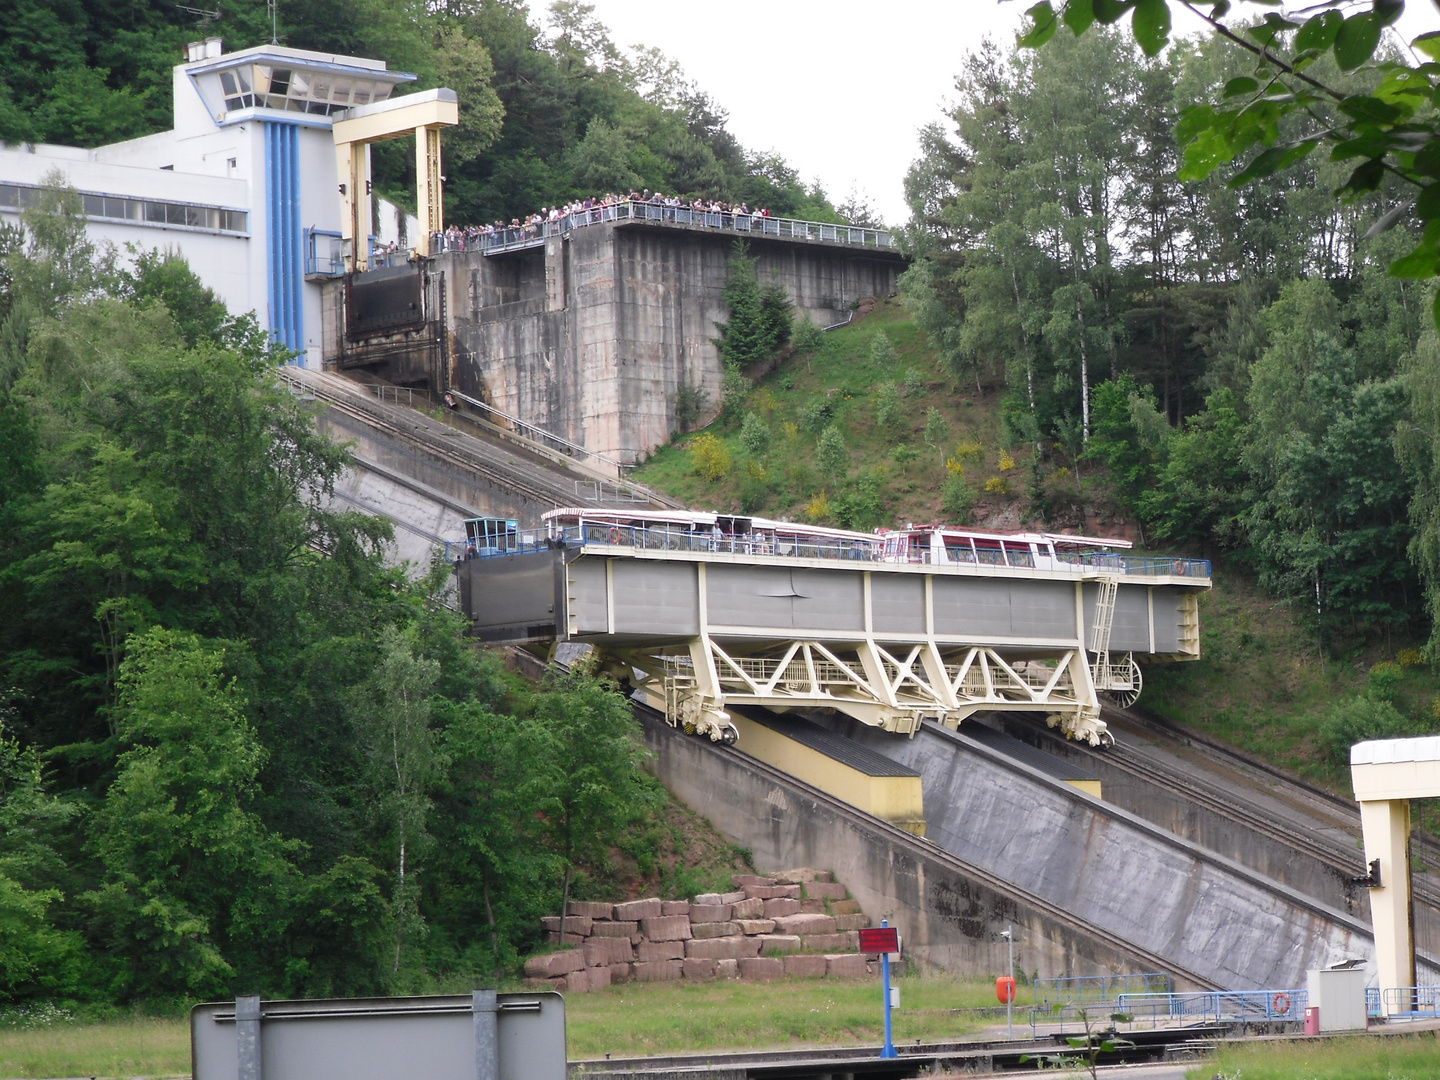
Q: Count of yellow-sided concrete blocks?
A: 2